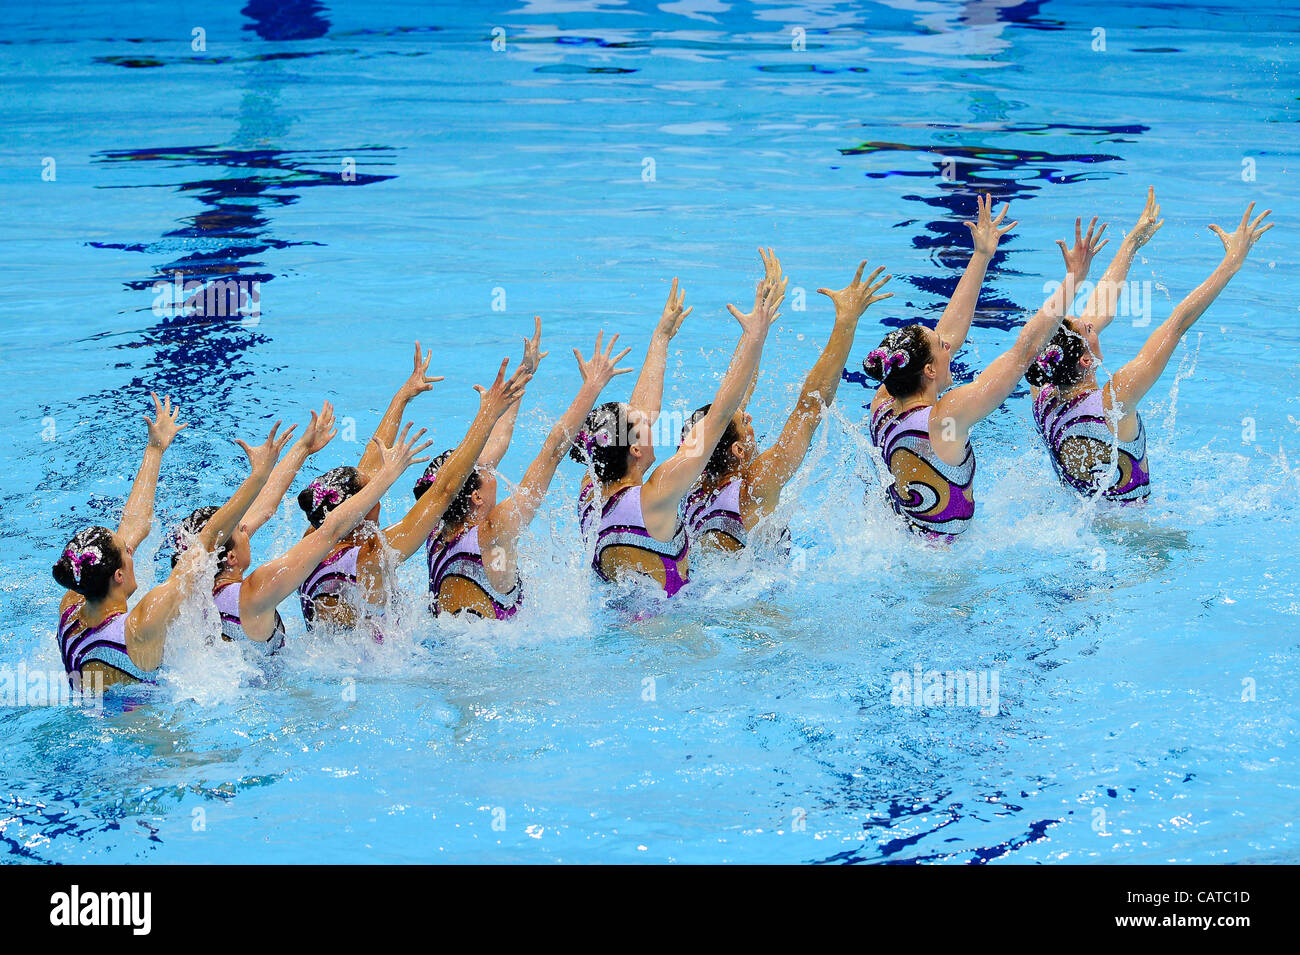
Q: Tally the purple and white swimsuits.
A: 8